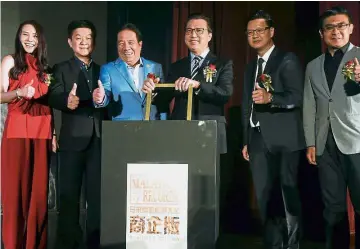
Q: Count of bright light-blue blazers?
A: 1